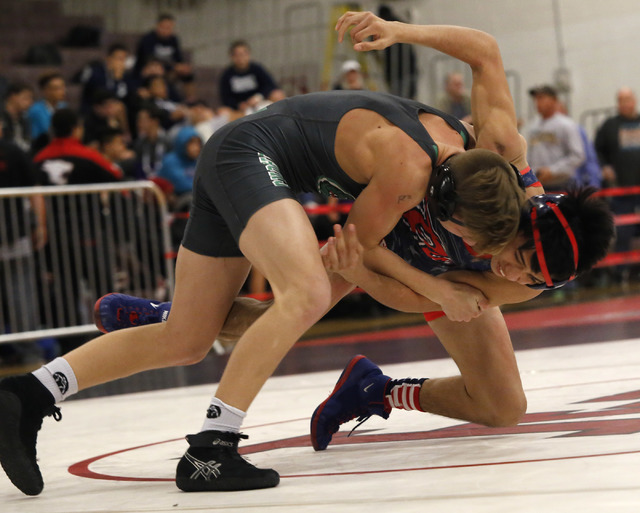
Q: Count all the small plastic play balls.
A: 0